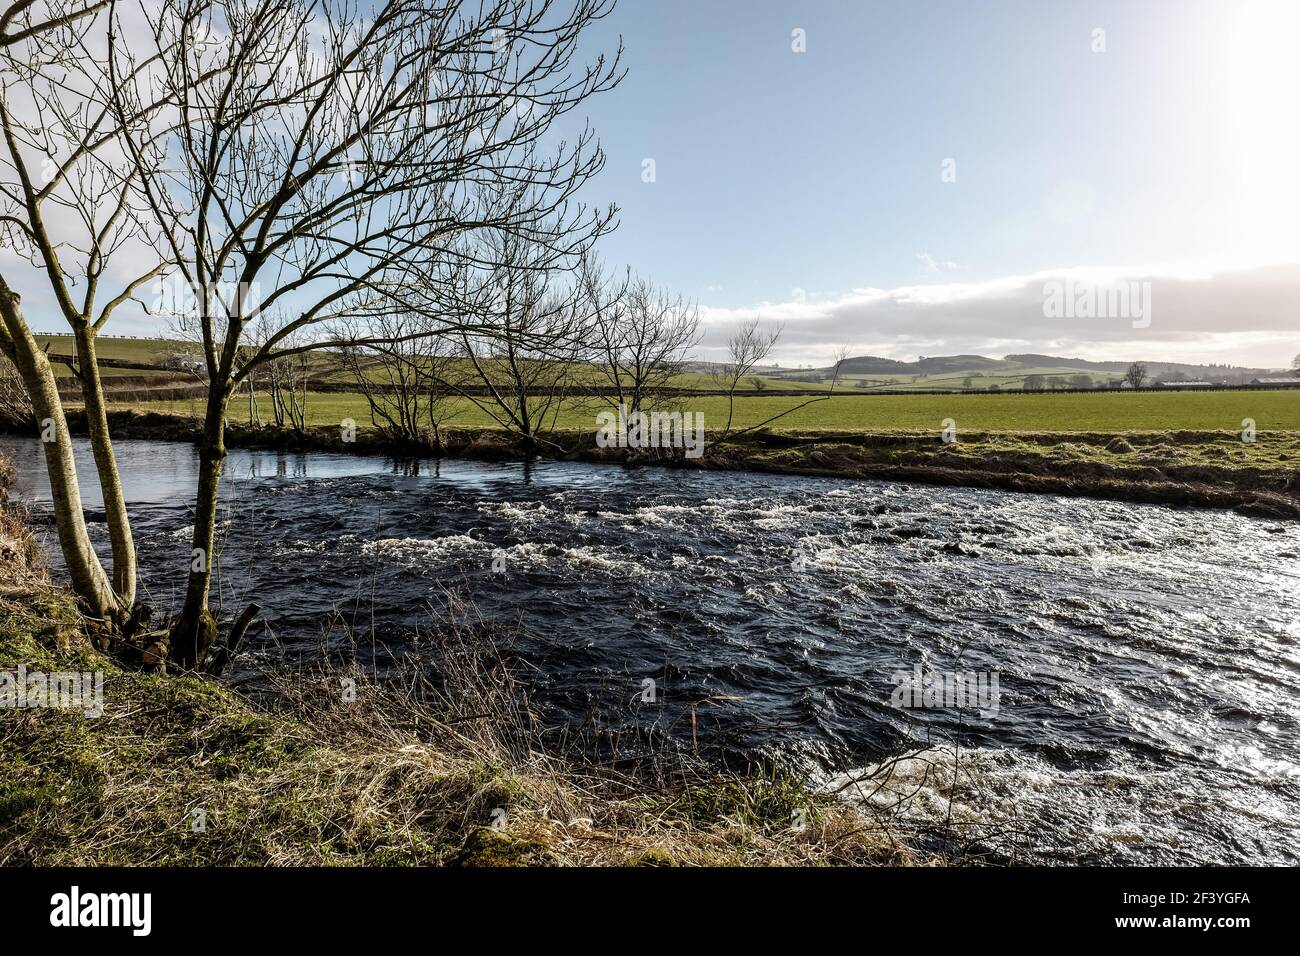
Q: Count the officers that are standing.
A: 0